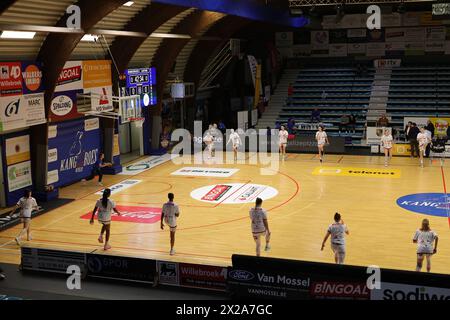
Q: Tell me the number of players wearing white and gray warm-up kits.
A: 12